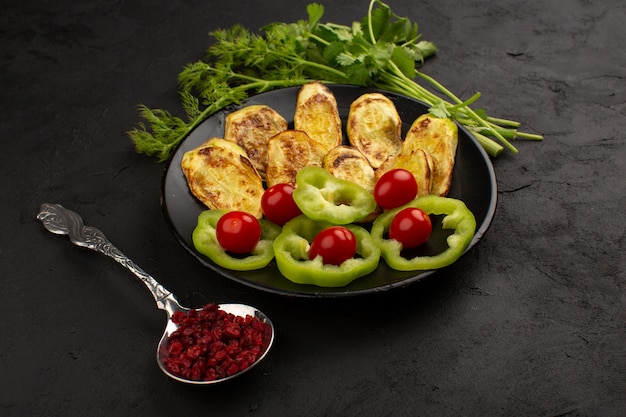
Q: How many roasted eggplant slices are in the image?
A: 8